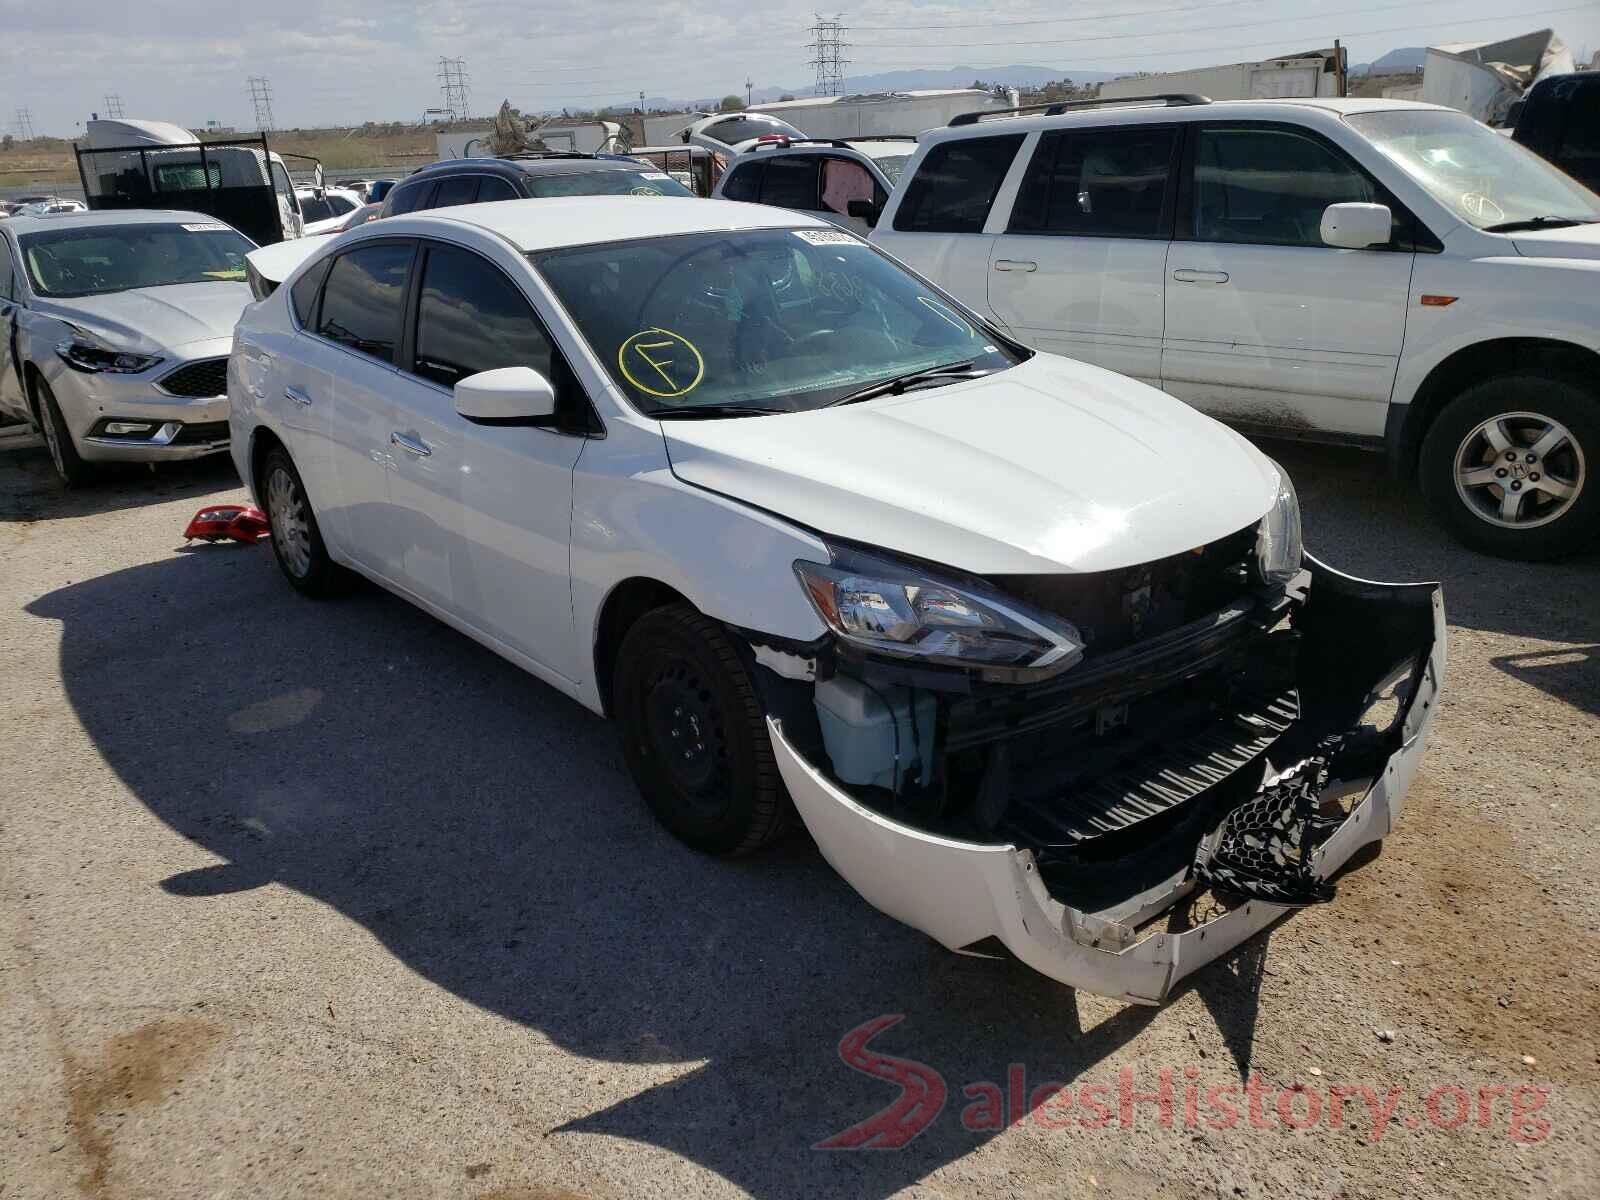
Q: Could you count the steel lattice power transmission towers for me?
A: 5